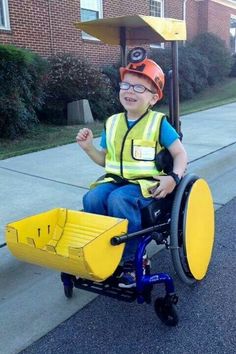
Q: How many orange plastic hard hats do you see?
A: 1